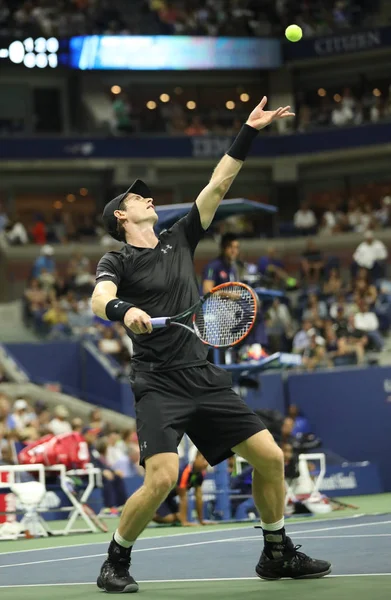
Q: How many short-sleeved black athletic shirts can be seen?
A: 1